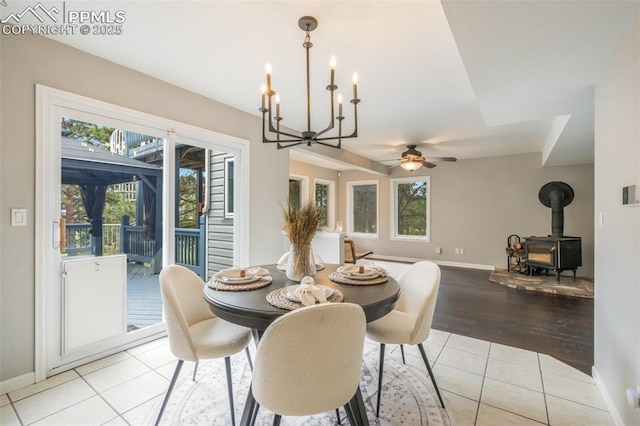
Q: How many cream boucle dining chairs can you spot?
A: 4